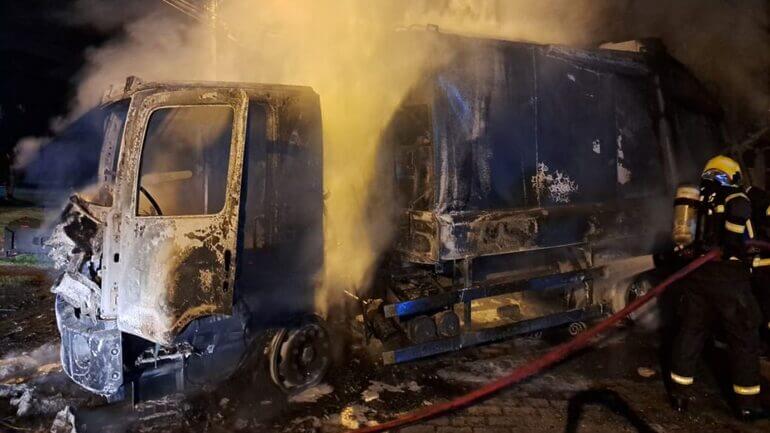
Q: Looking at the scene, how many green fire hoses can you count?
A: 0